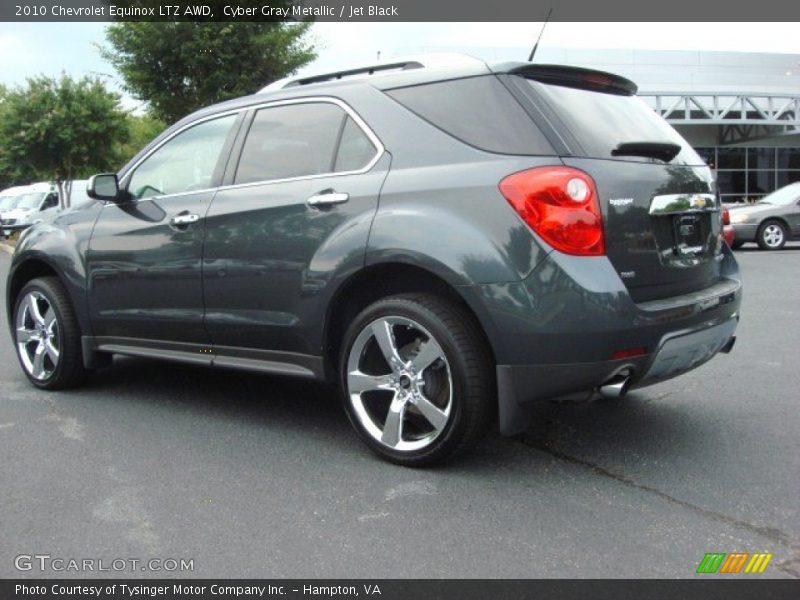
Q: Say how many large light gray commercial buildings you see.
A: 1